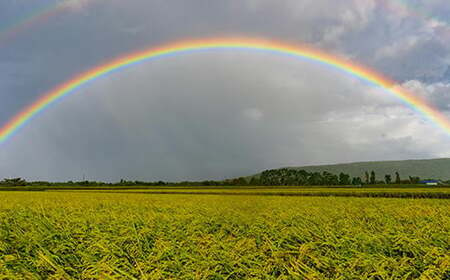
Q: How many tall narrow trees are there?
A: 3